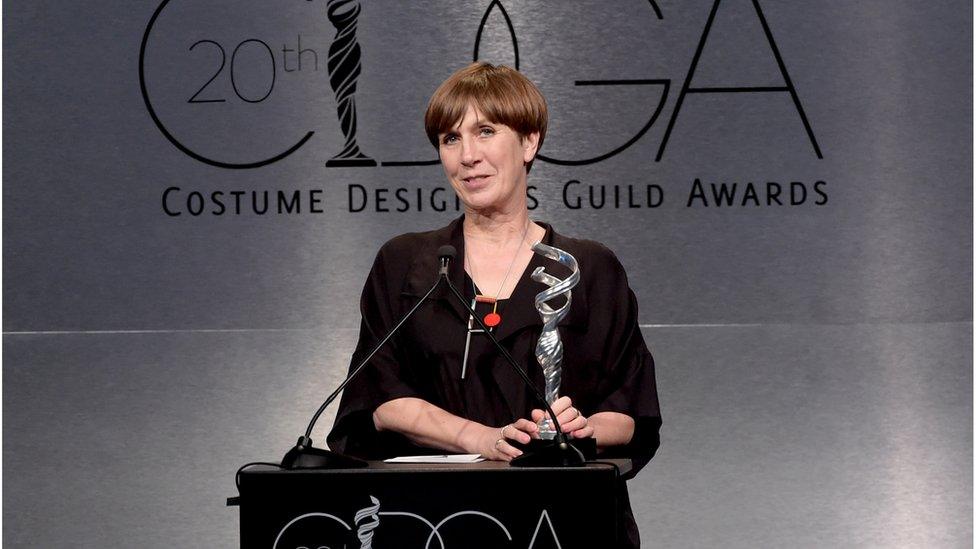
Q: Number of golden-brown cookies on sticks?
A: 0